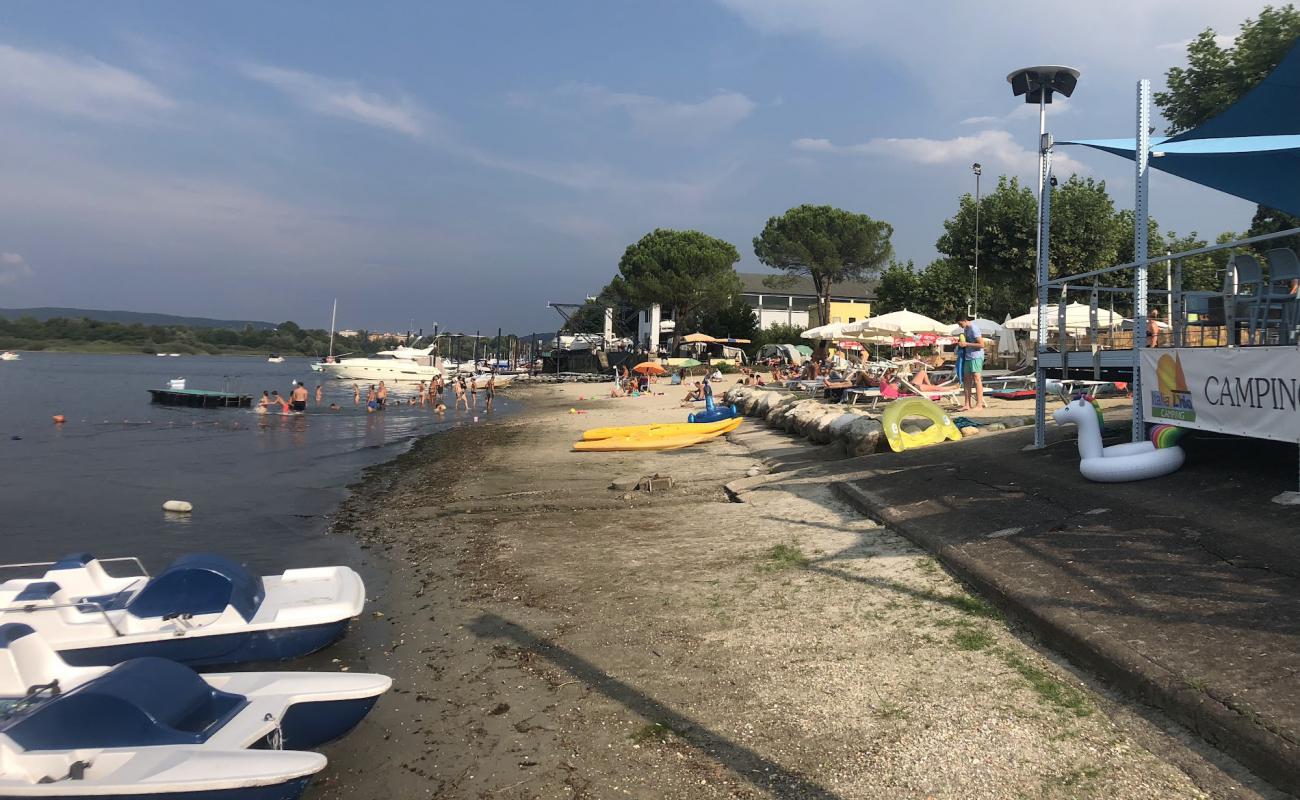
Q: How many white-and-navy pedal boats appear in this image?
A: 2